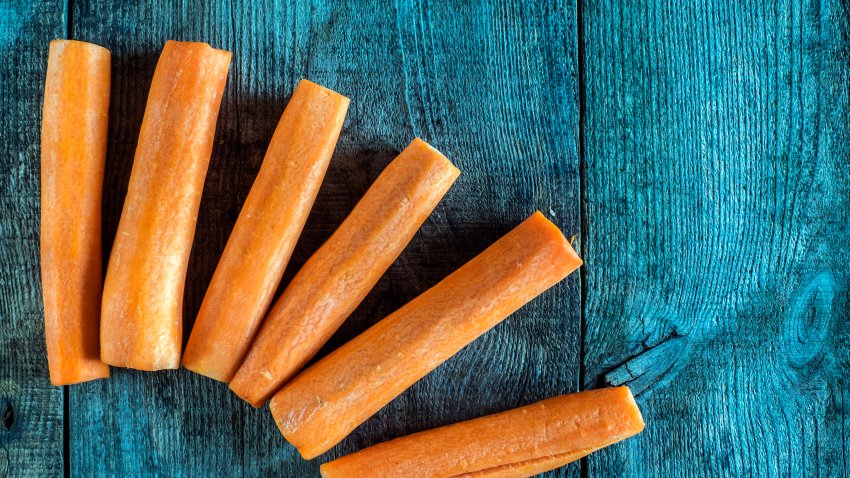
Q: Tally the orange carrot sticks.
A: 6